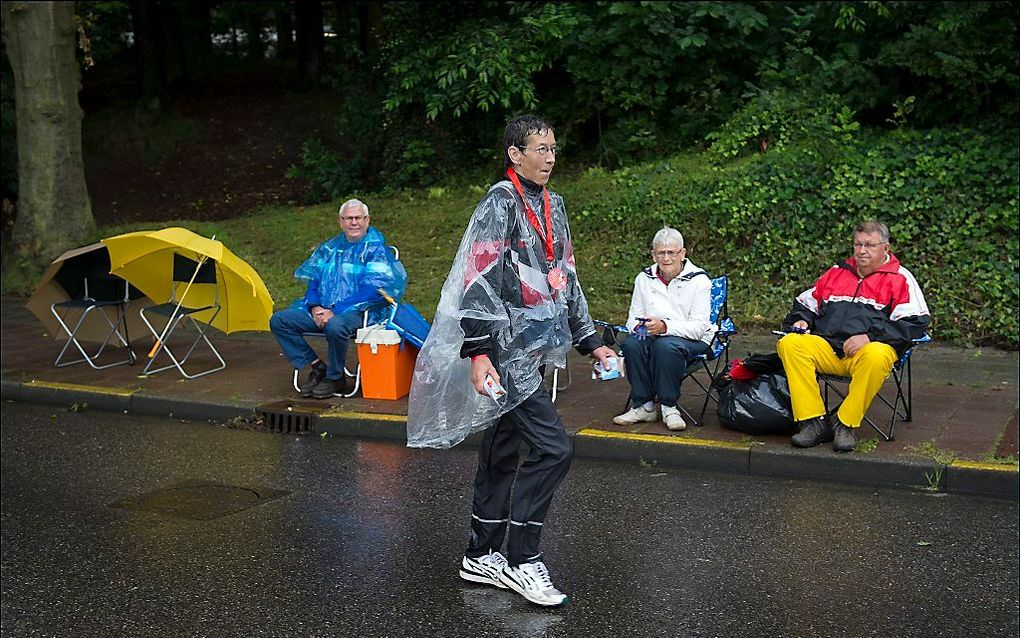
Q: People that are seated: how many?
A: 3